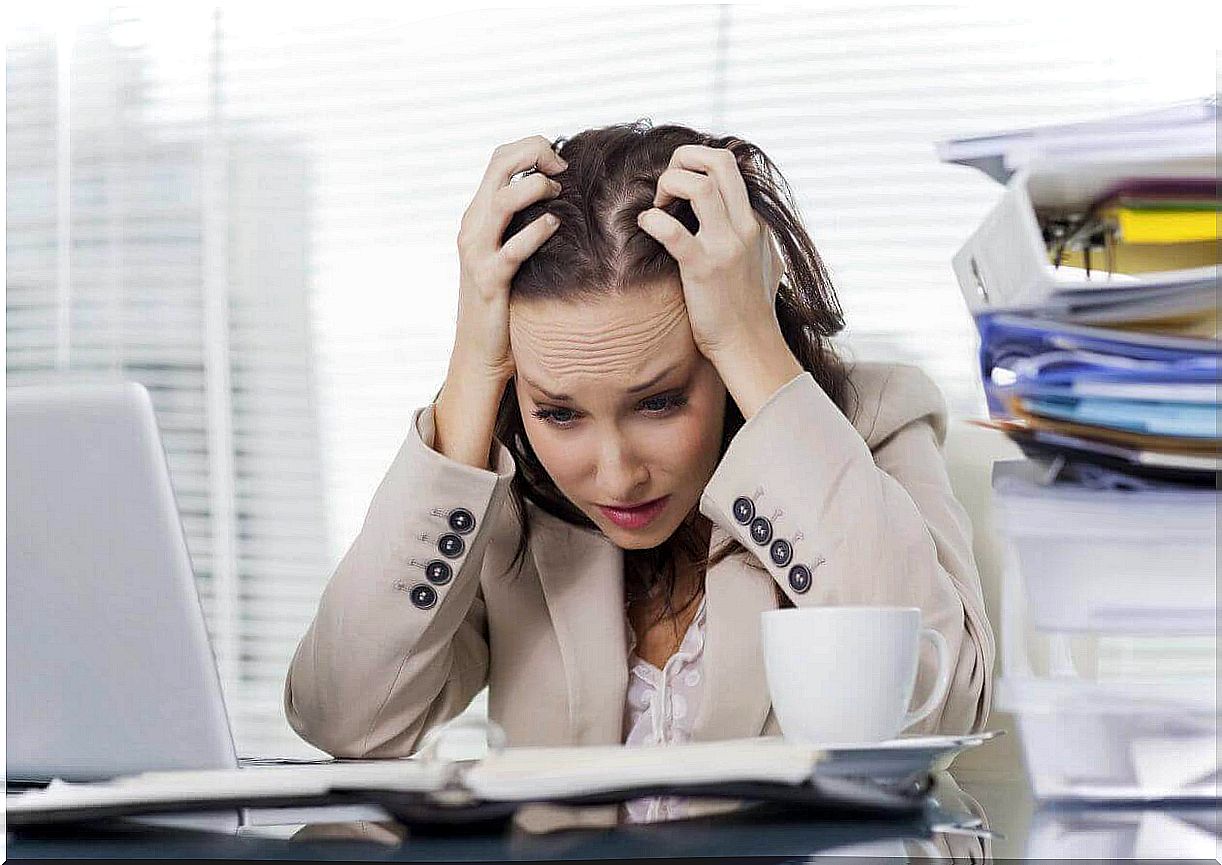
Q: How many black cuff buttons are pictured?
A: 8